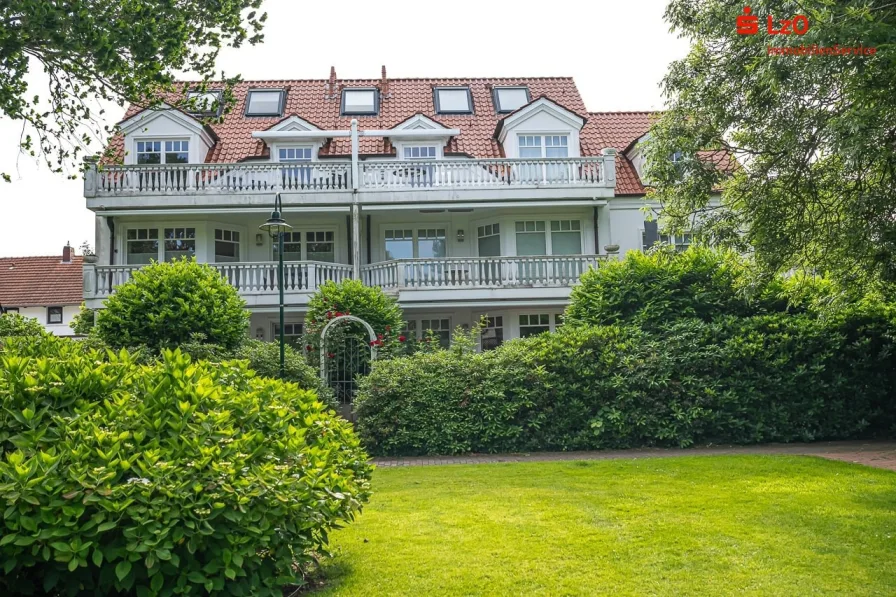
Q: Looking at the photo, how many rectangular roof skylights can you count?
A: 5